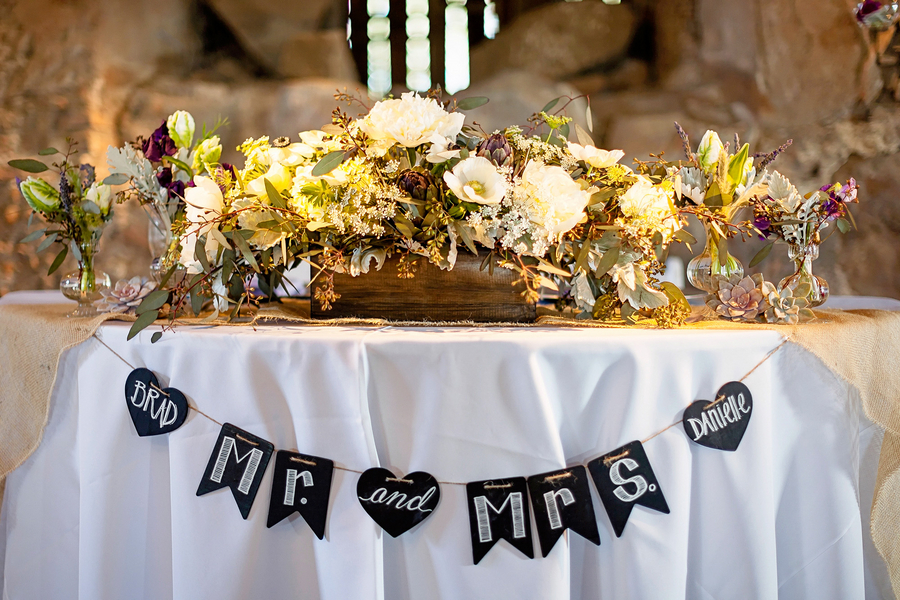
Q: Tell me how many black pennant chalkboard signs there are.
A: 5